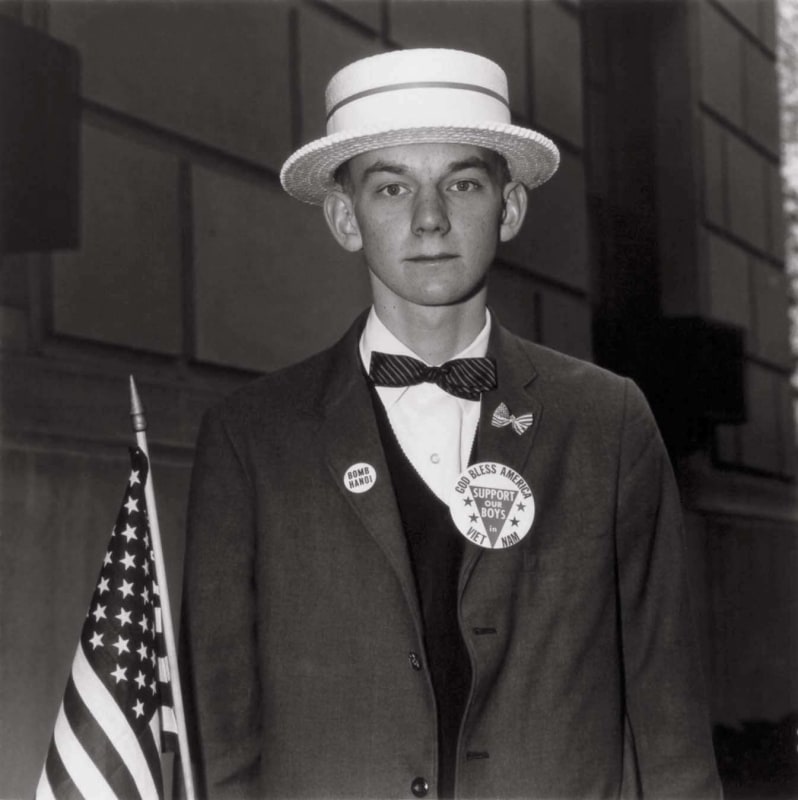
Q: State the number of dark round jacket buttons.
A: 2